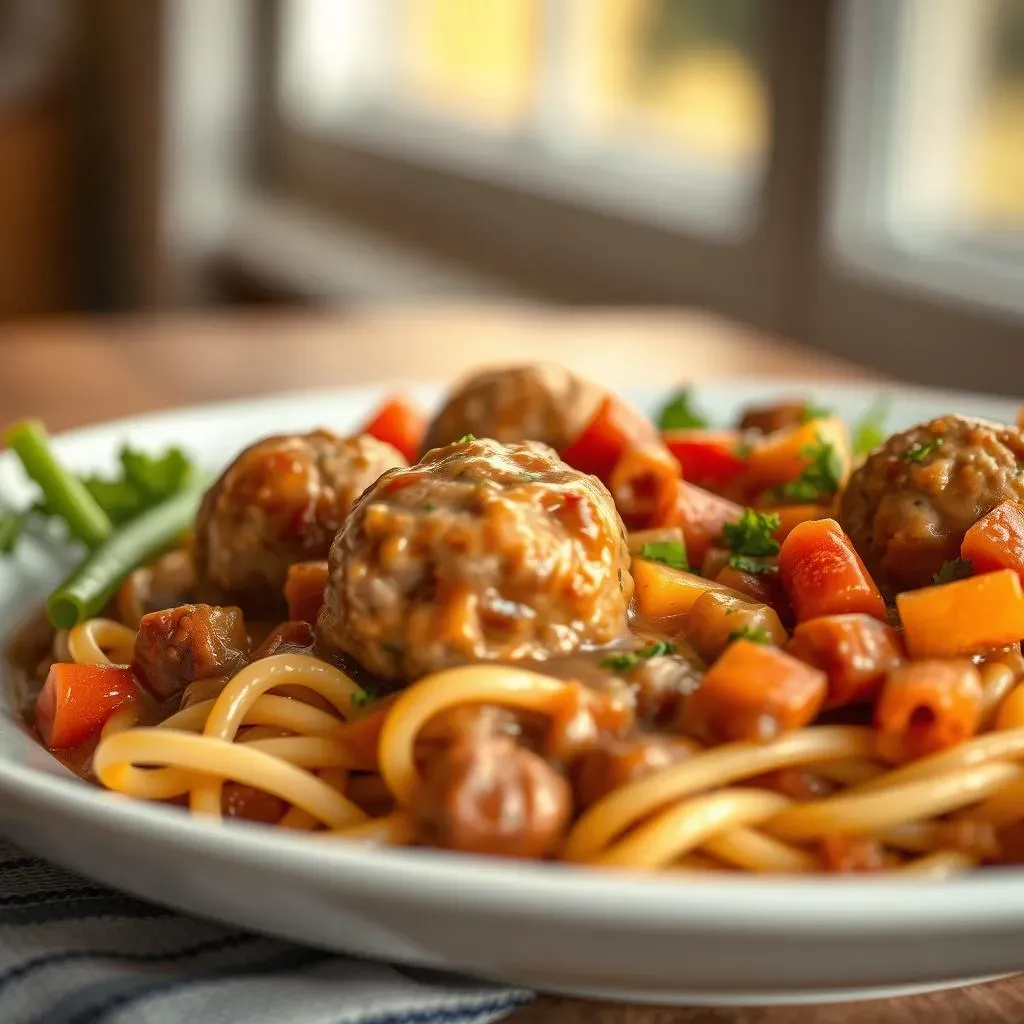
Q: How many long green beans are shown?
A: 2